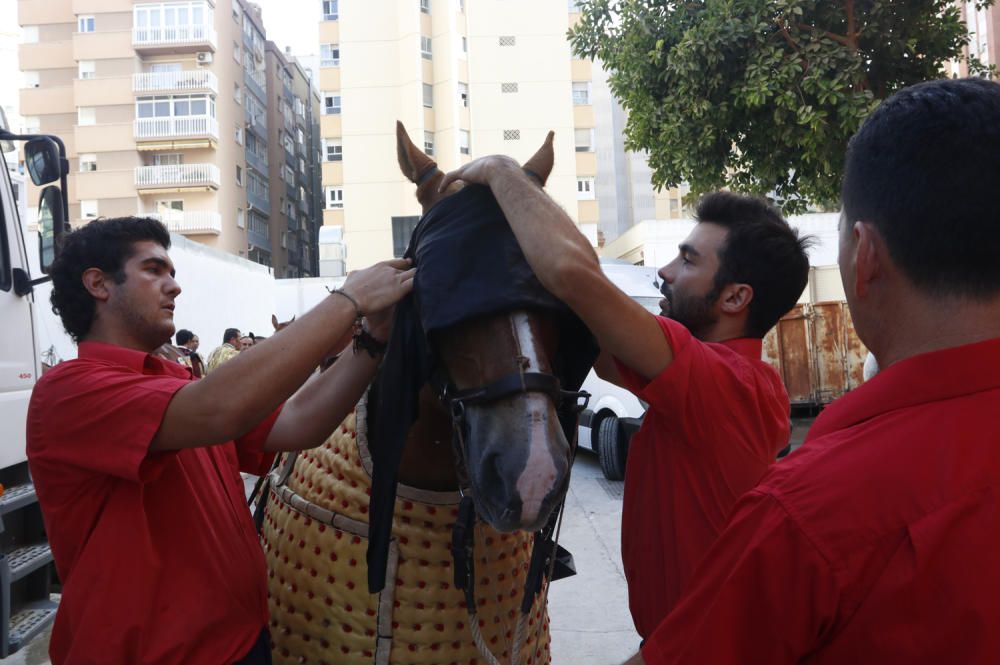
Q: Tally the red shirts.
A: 3